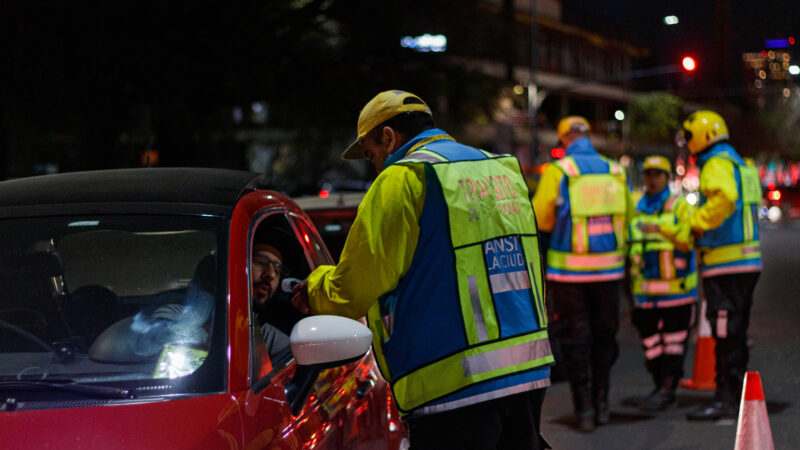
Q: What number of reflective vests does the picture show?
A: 4